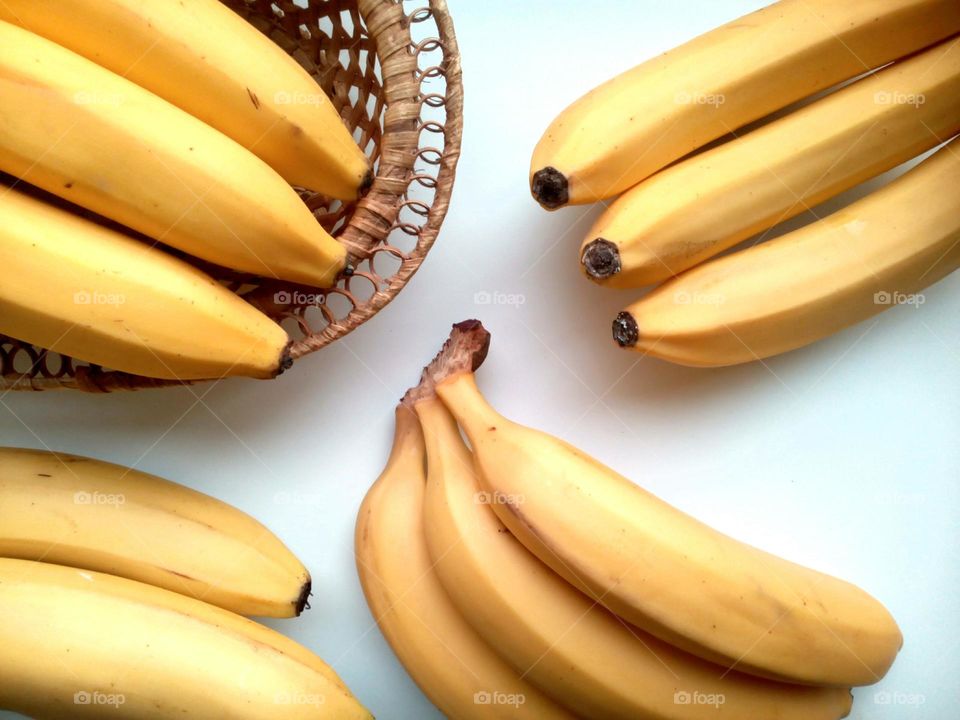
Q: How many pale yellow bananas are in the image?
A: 11